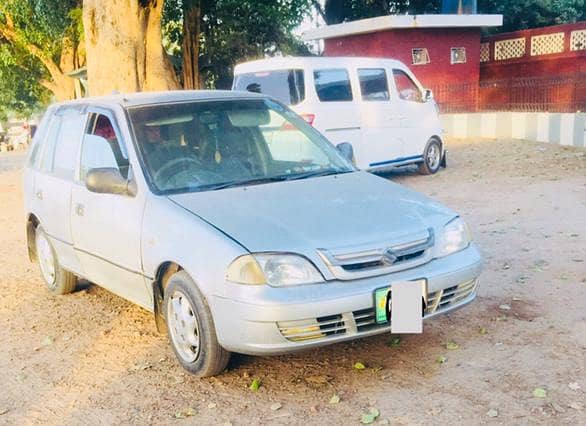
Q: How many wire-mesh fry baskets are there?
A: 0